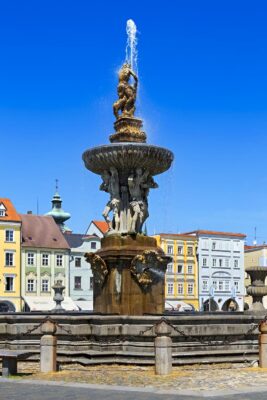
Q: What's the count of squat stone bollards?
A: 3